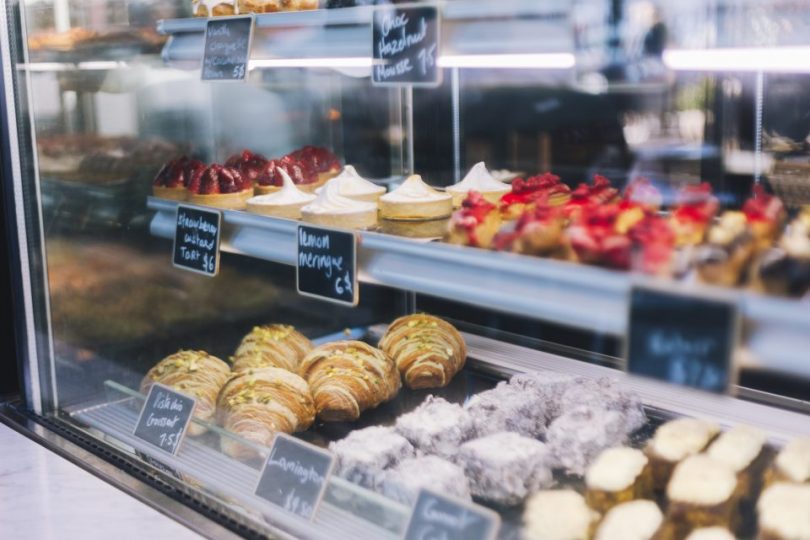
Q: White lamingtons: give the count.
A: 8